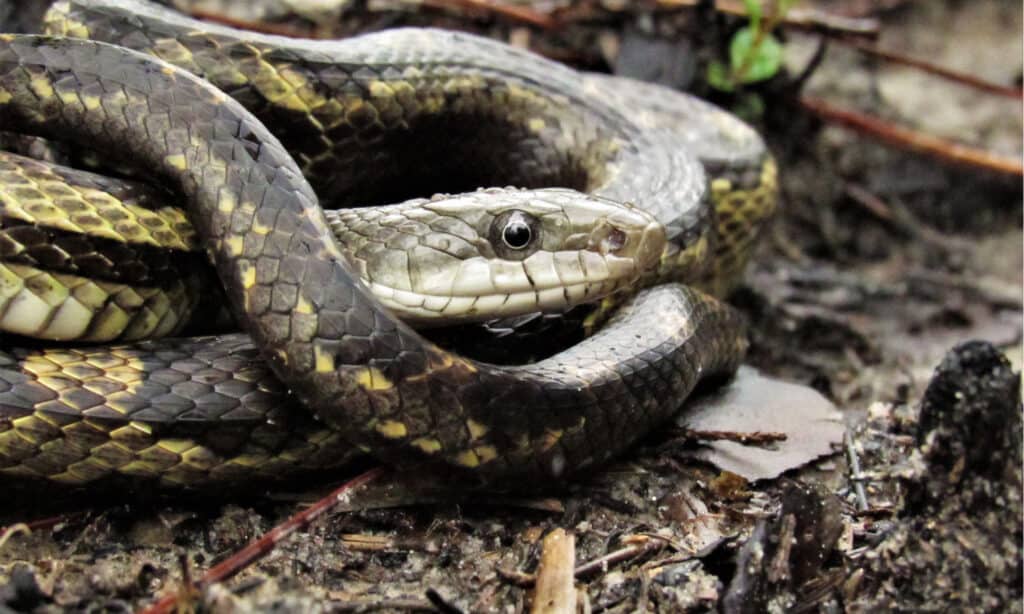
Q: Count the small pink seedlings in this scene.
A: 0